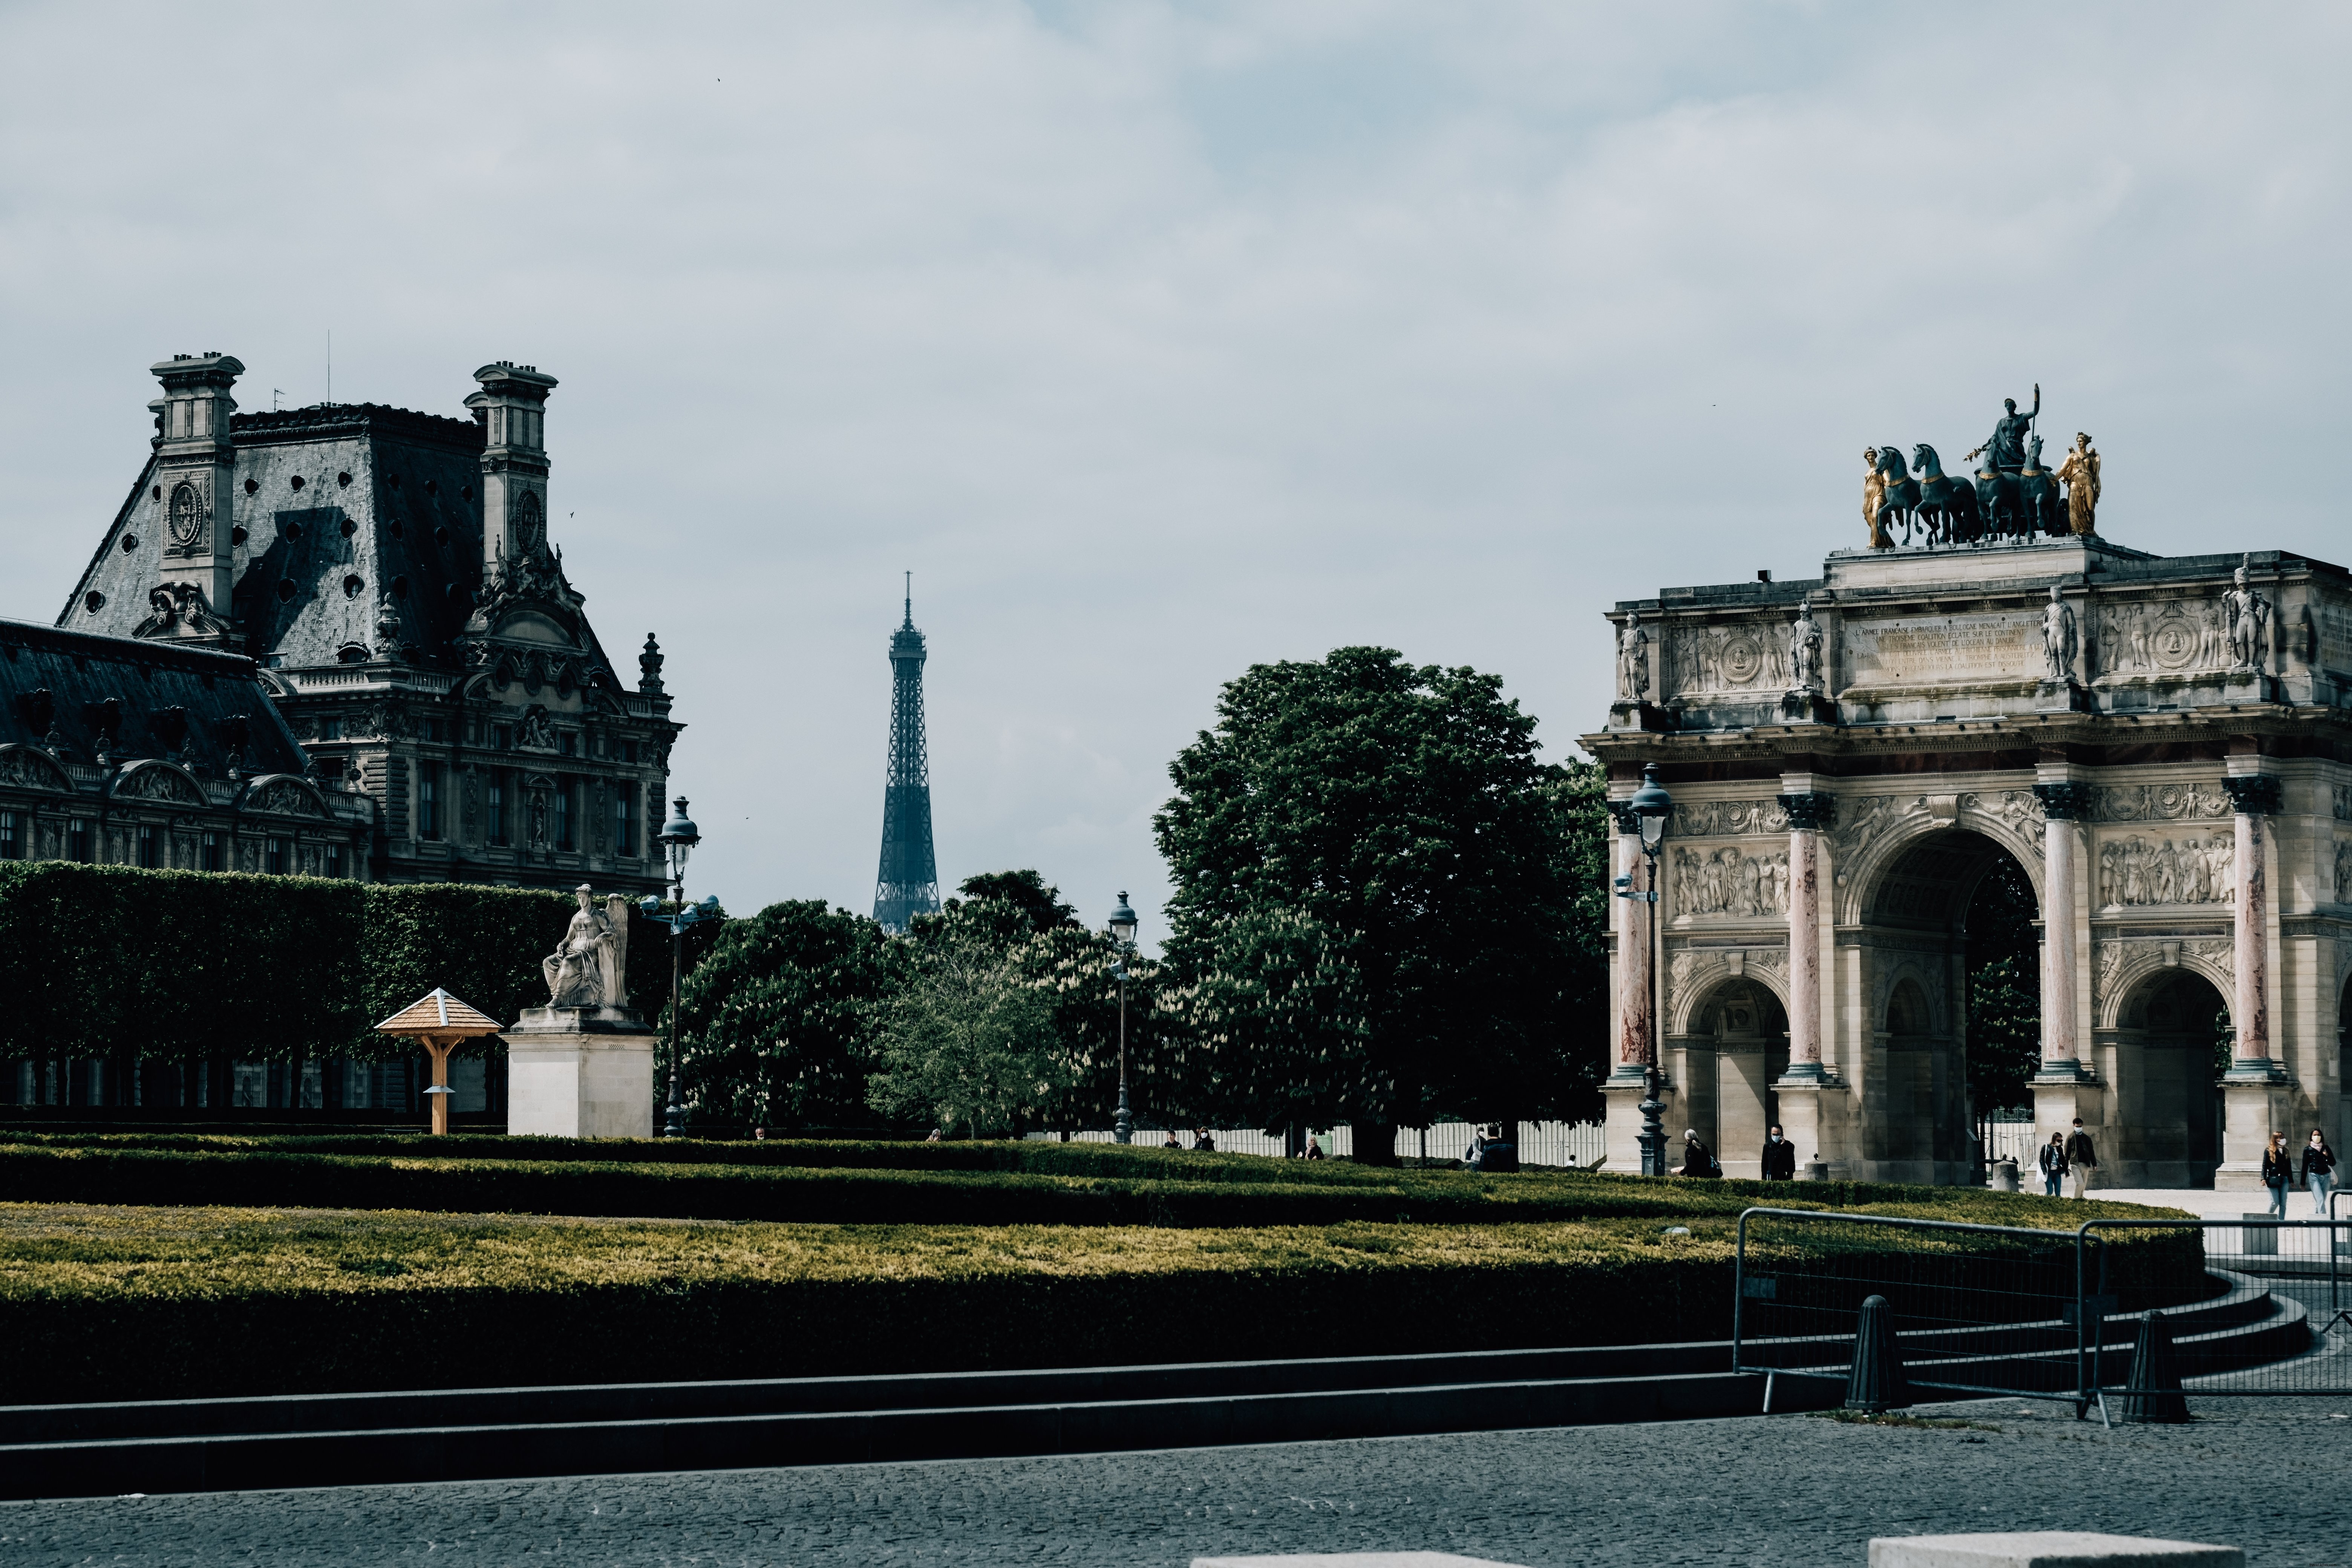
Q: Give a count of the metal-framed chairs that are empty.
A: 0